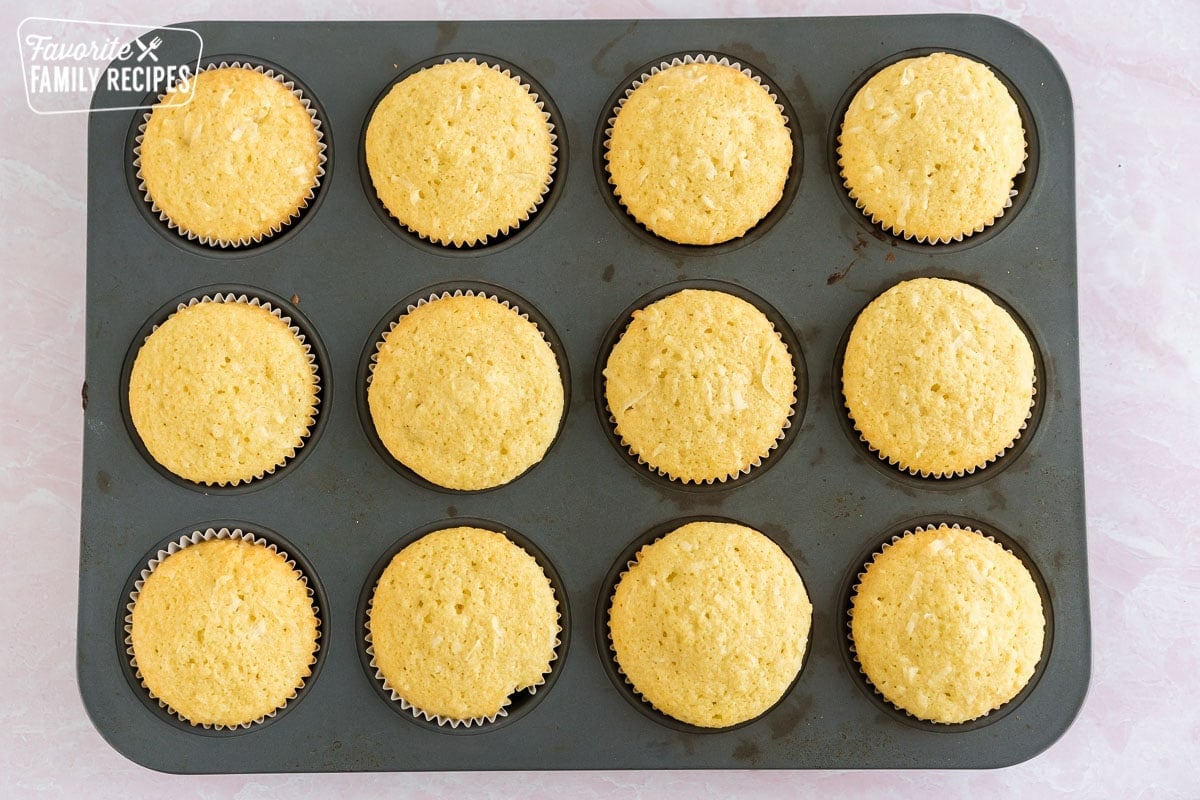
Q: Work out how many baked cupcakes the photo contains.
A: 12